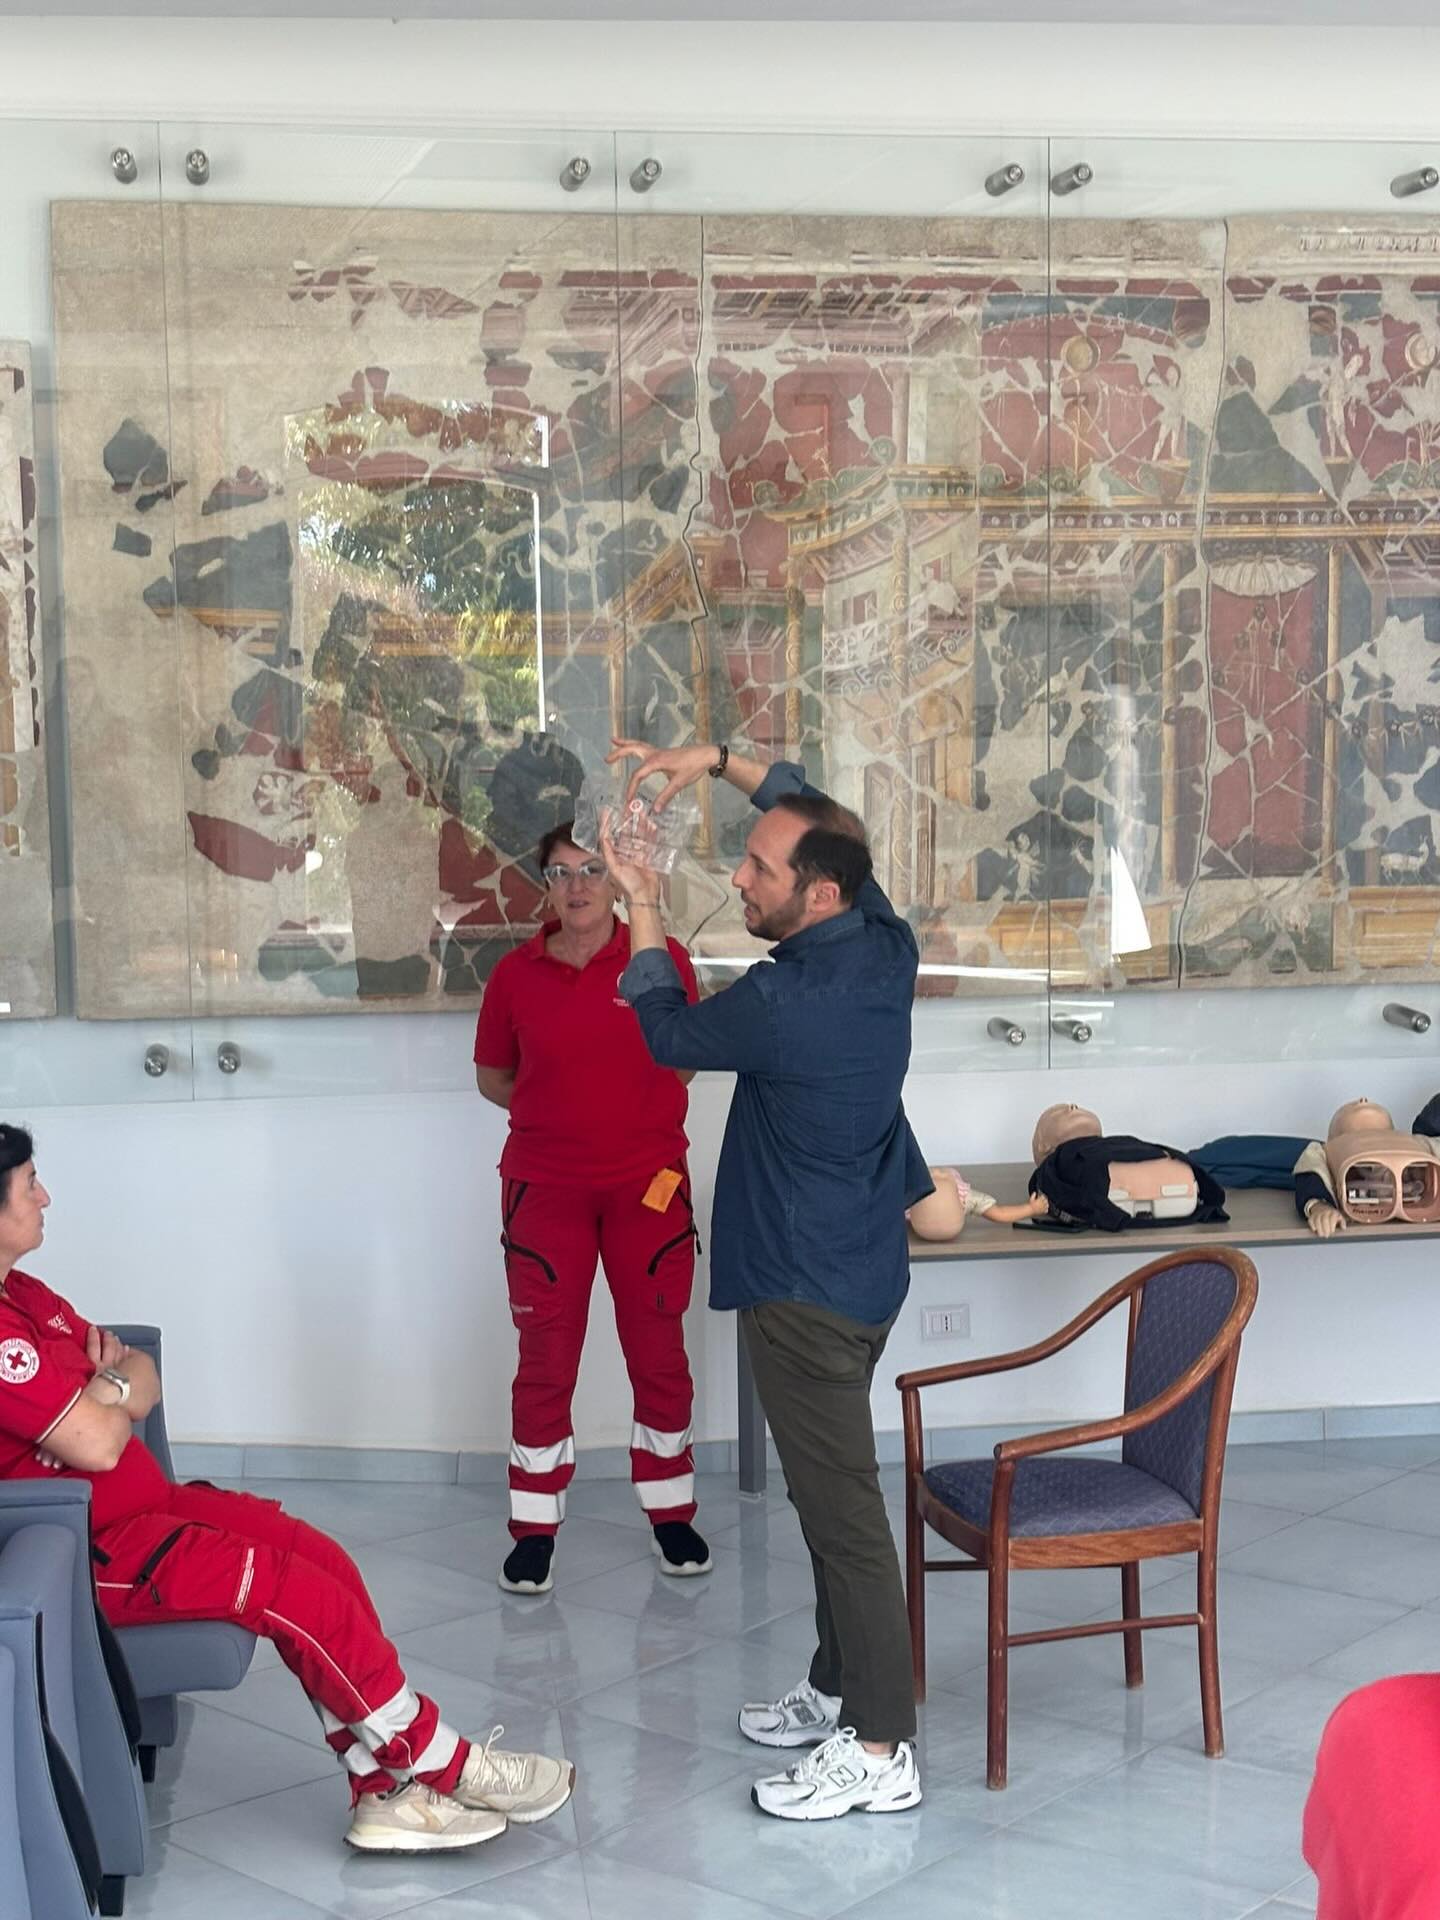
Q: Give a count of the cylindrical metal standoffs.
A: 12